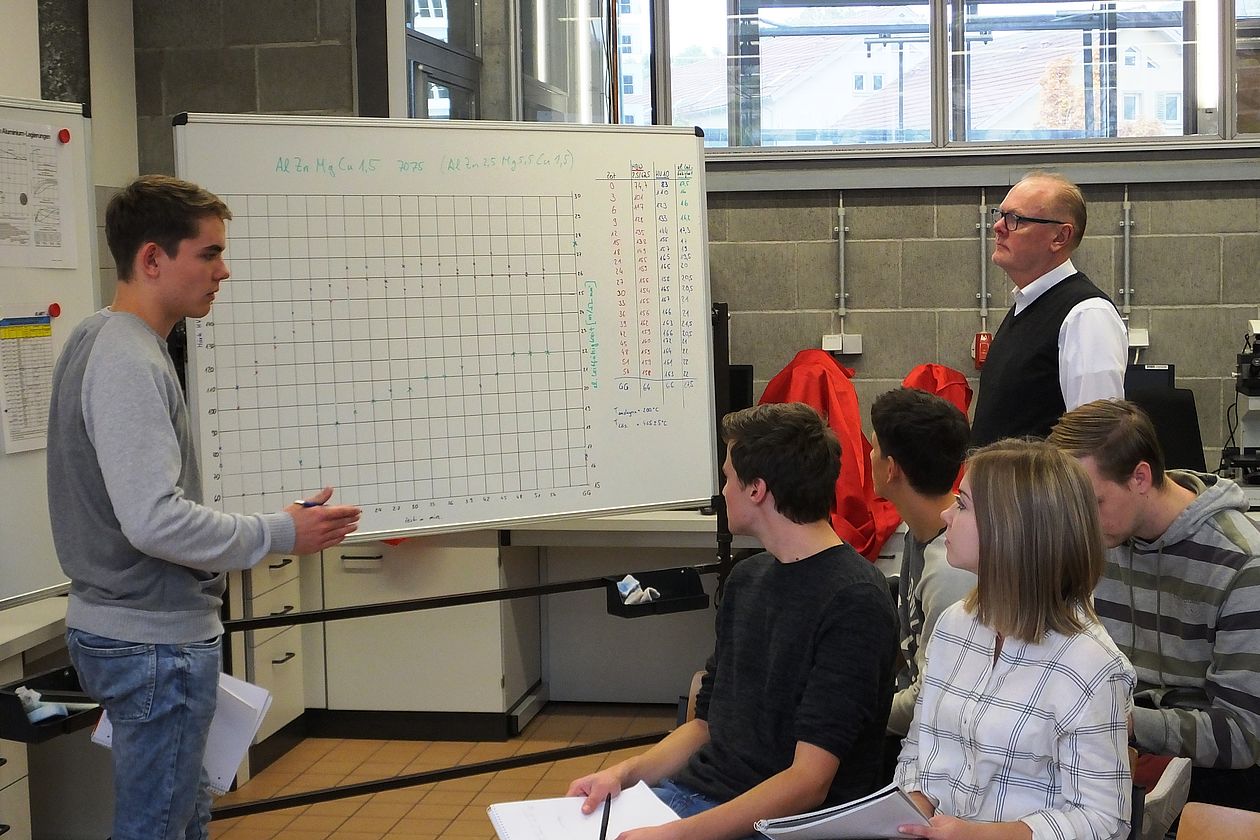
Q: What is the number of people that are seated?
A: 4